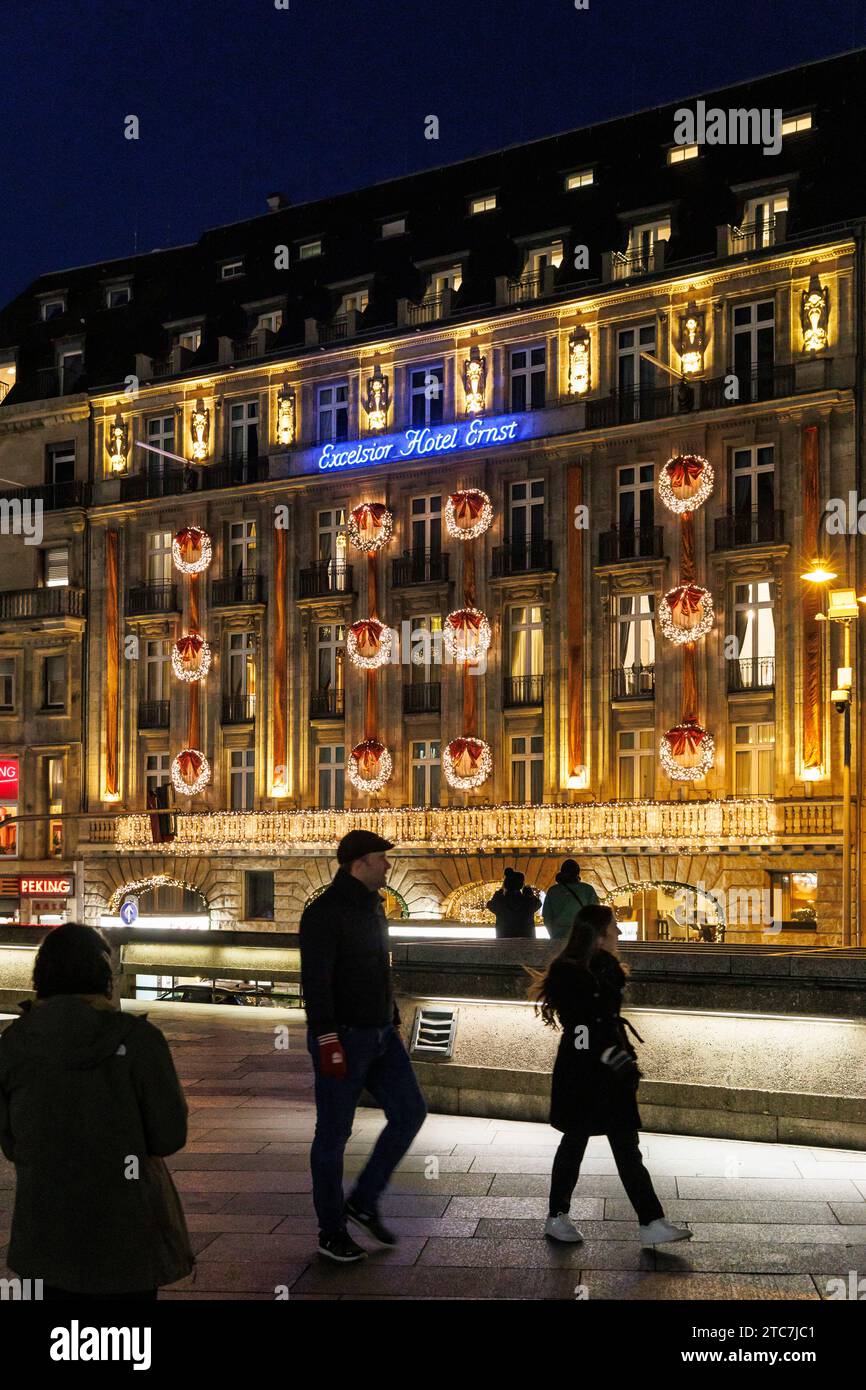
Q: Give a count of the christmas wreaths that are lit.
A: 12